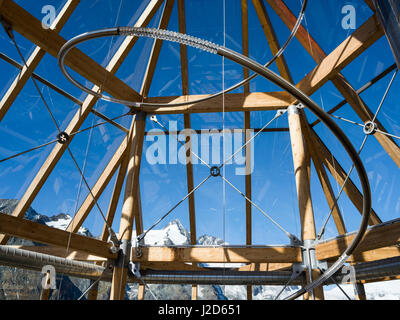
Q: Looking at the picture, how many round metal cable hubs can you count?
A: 3